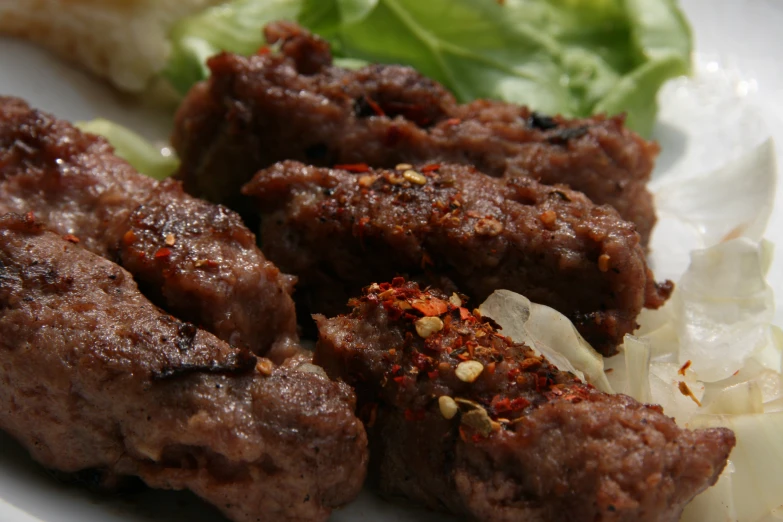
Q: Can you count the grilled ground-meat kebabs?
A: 5